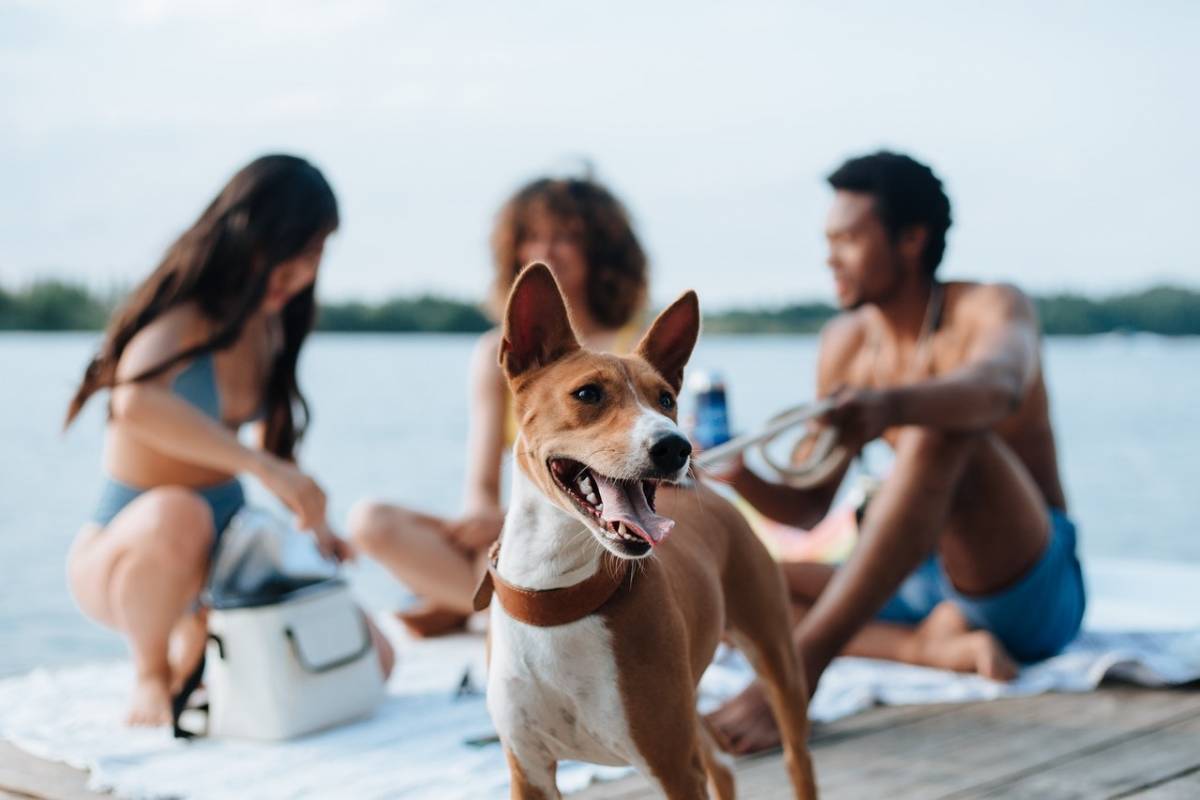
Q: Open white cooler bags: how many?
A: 1